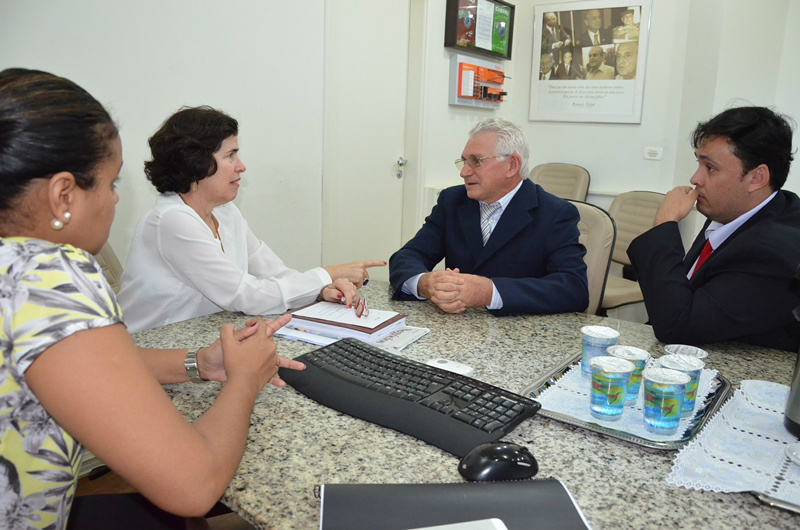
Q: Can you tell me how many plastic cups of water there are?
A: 6